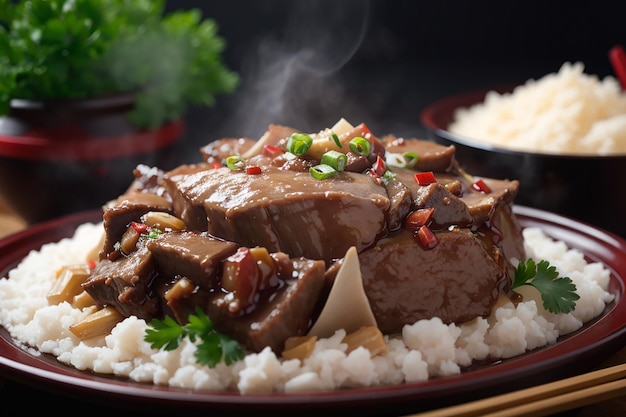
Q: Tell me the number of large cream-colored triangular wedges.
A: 1